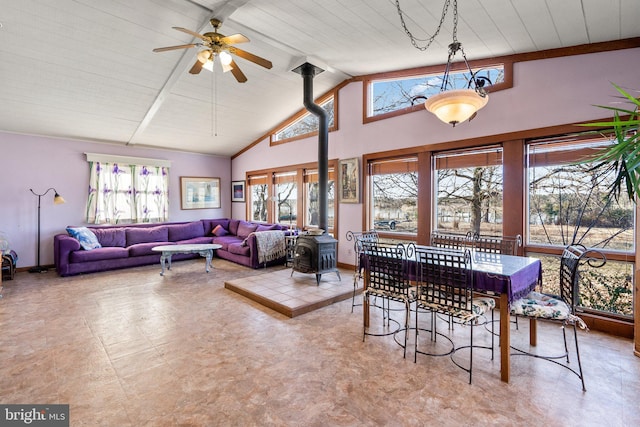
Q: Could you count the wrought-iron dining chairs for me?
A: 6